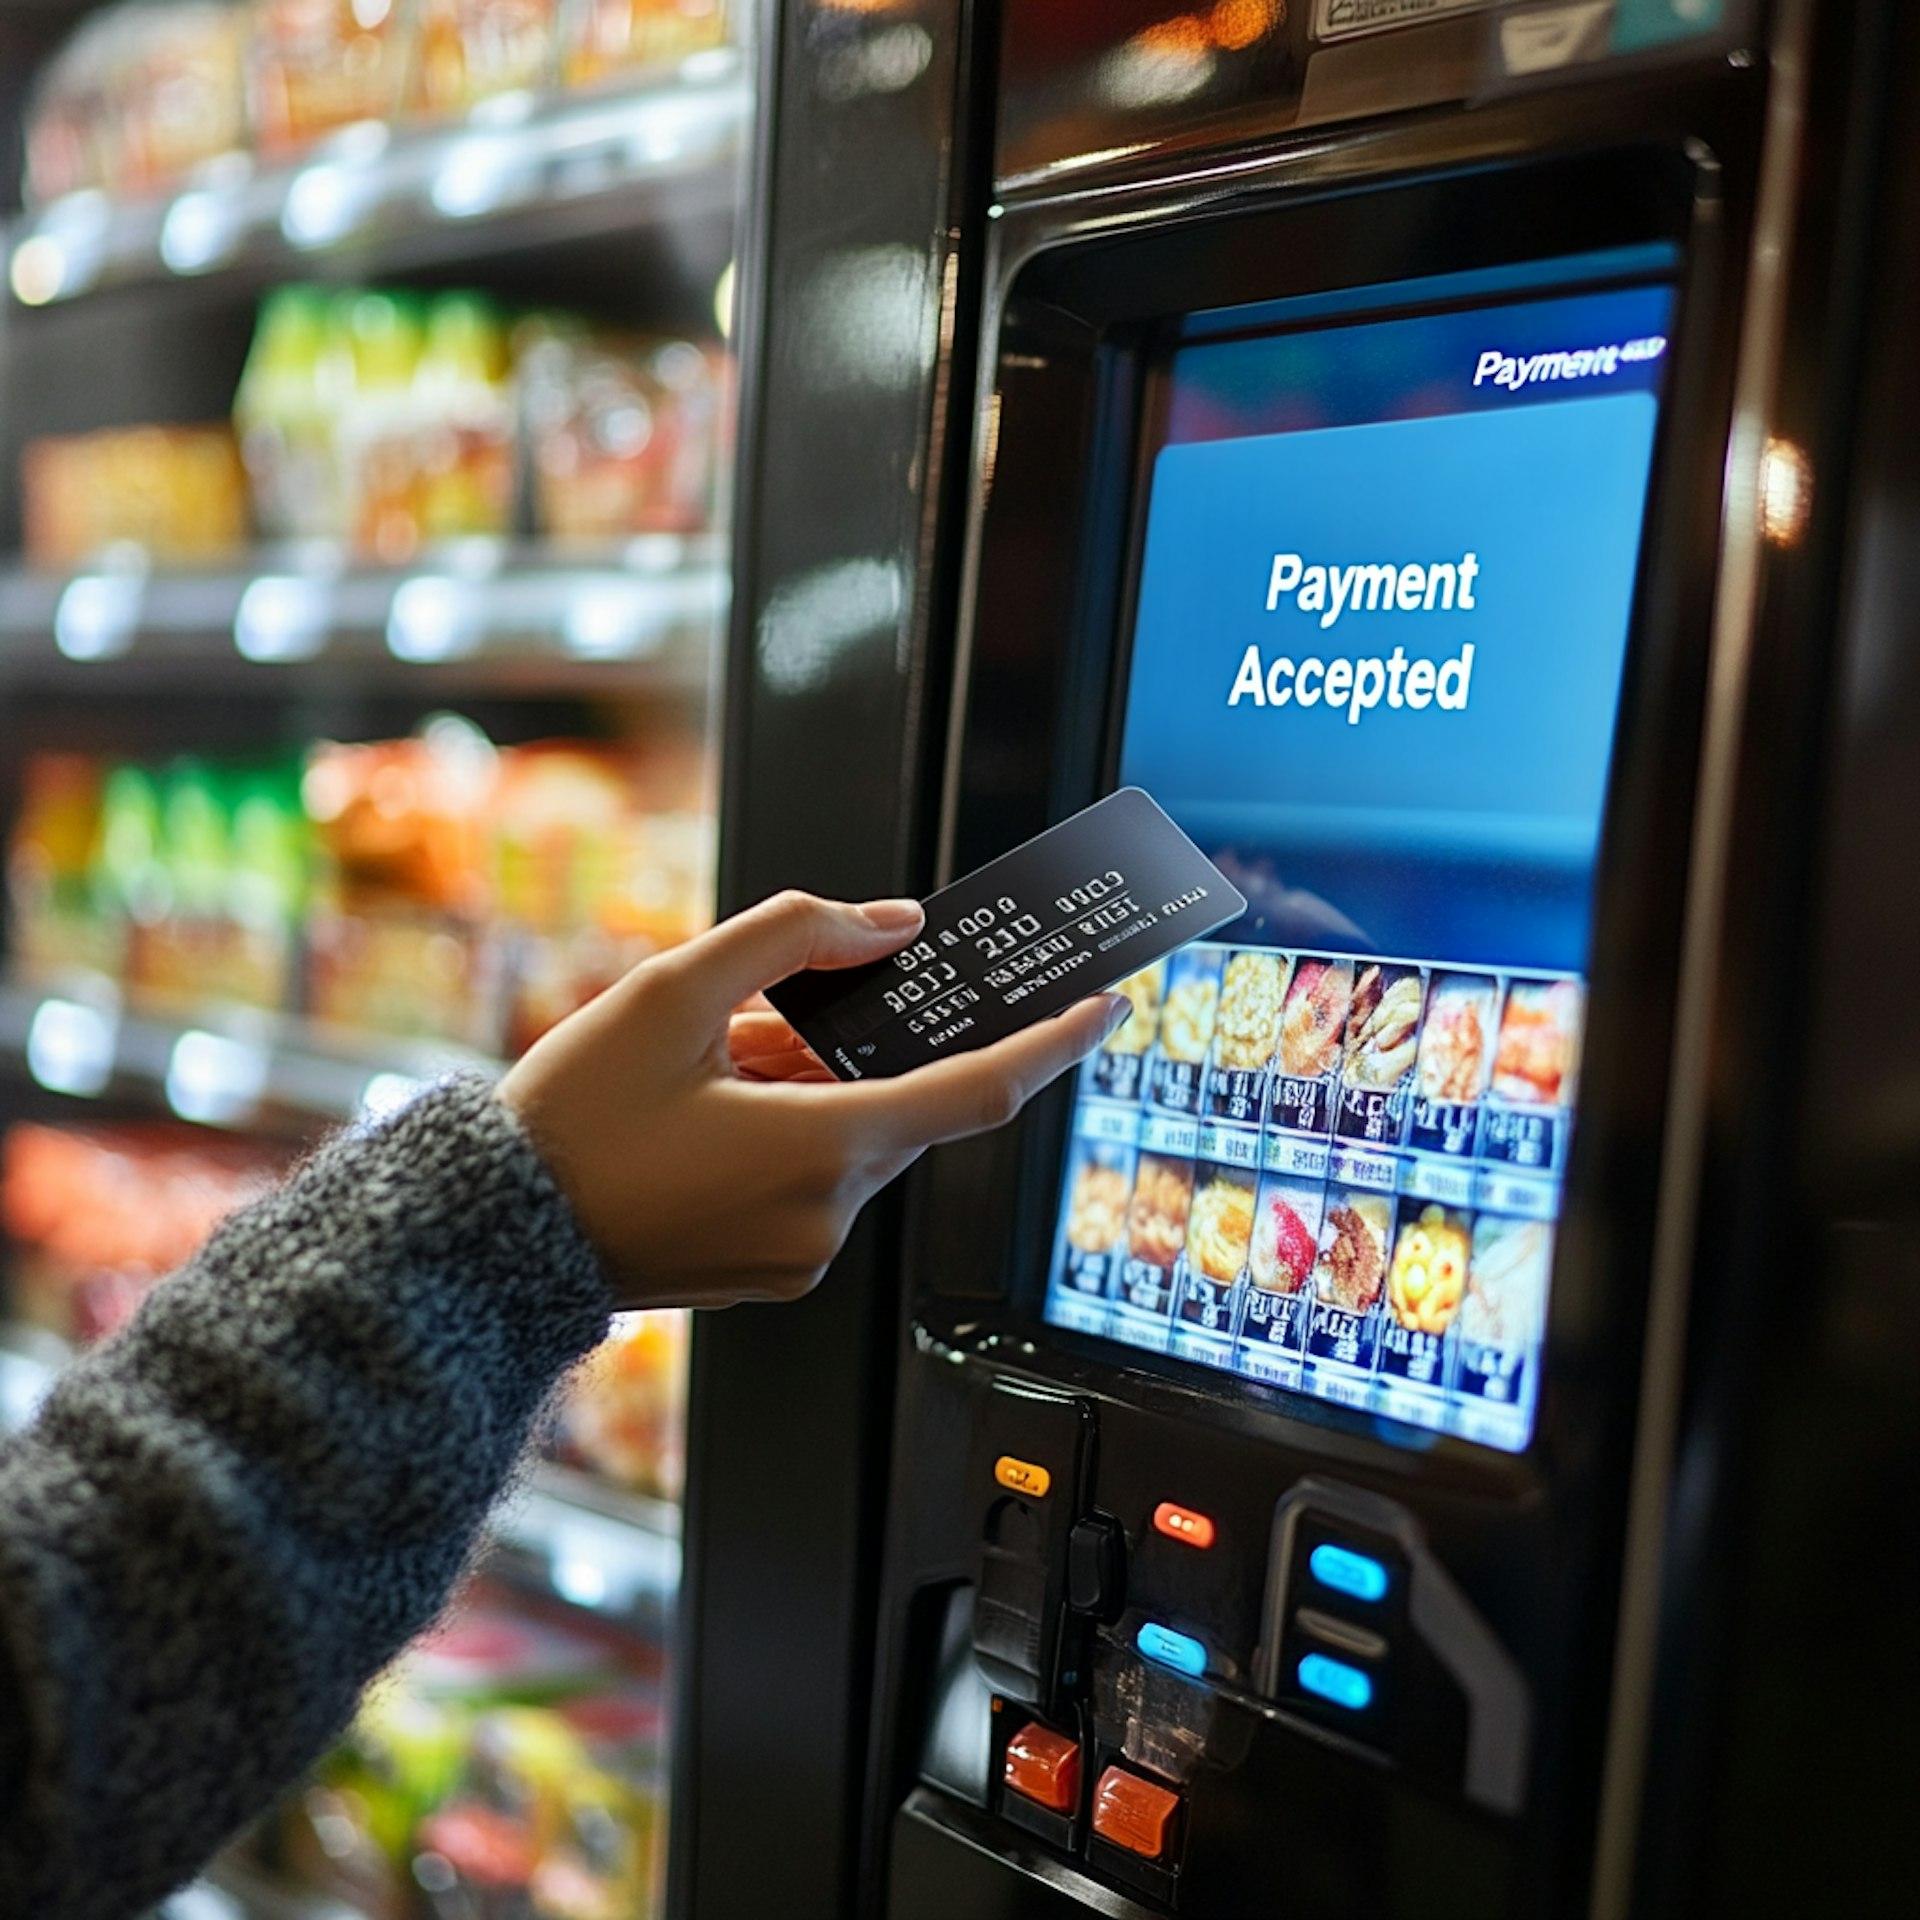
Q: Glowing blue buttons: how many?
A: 3